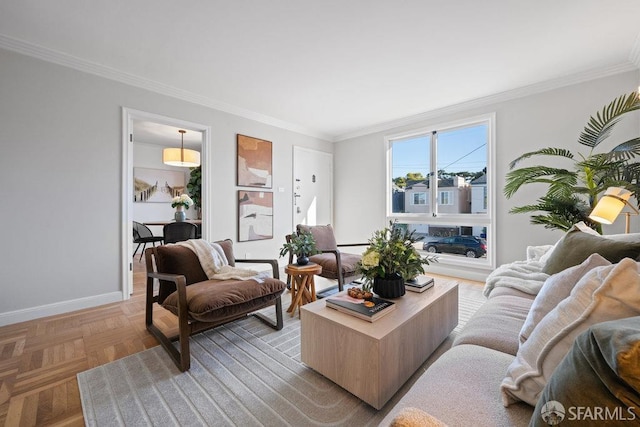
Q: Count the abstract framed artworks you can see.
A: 2